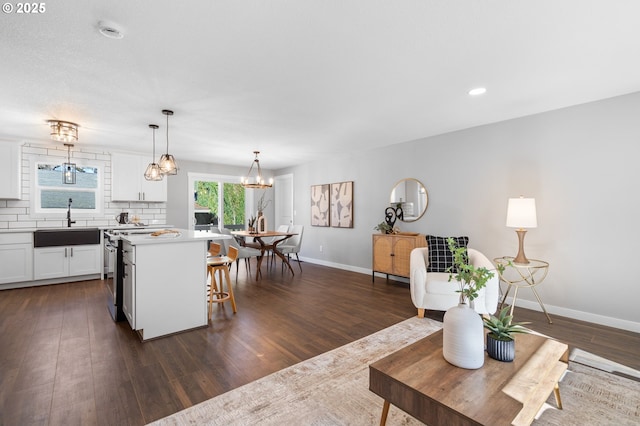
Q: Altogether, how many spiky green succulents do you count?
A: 1